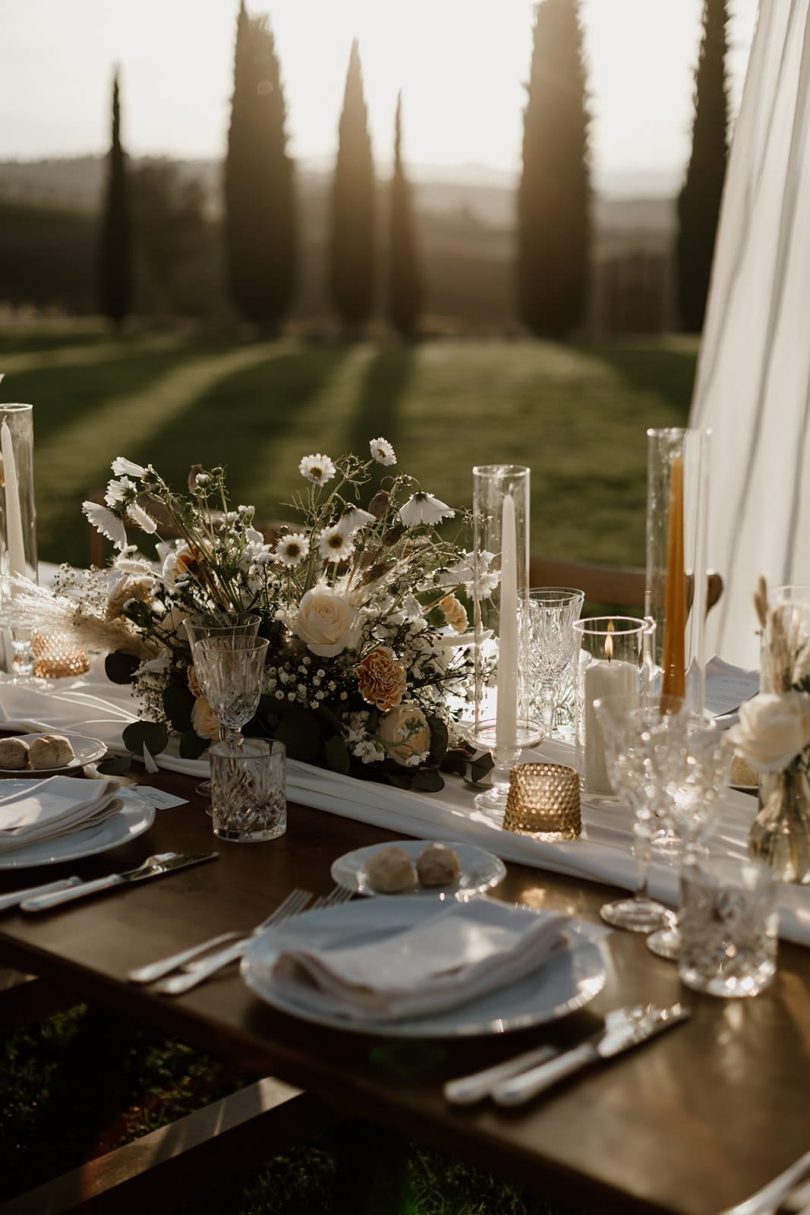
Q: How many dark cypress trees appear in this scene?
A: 6